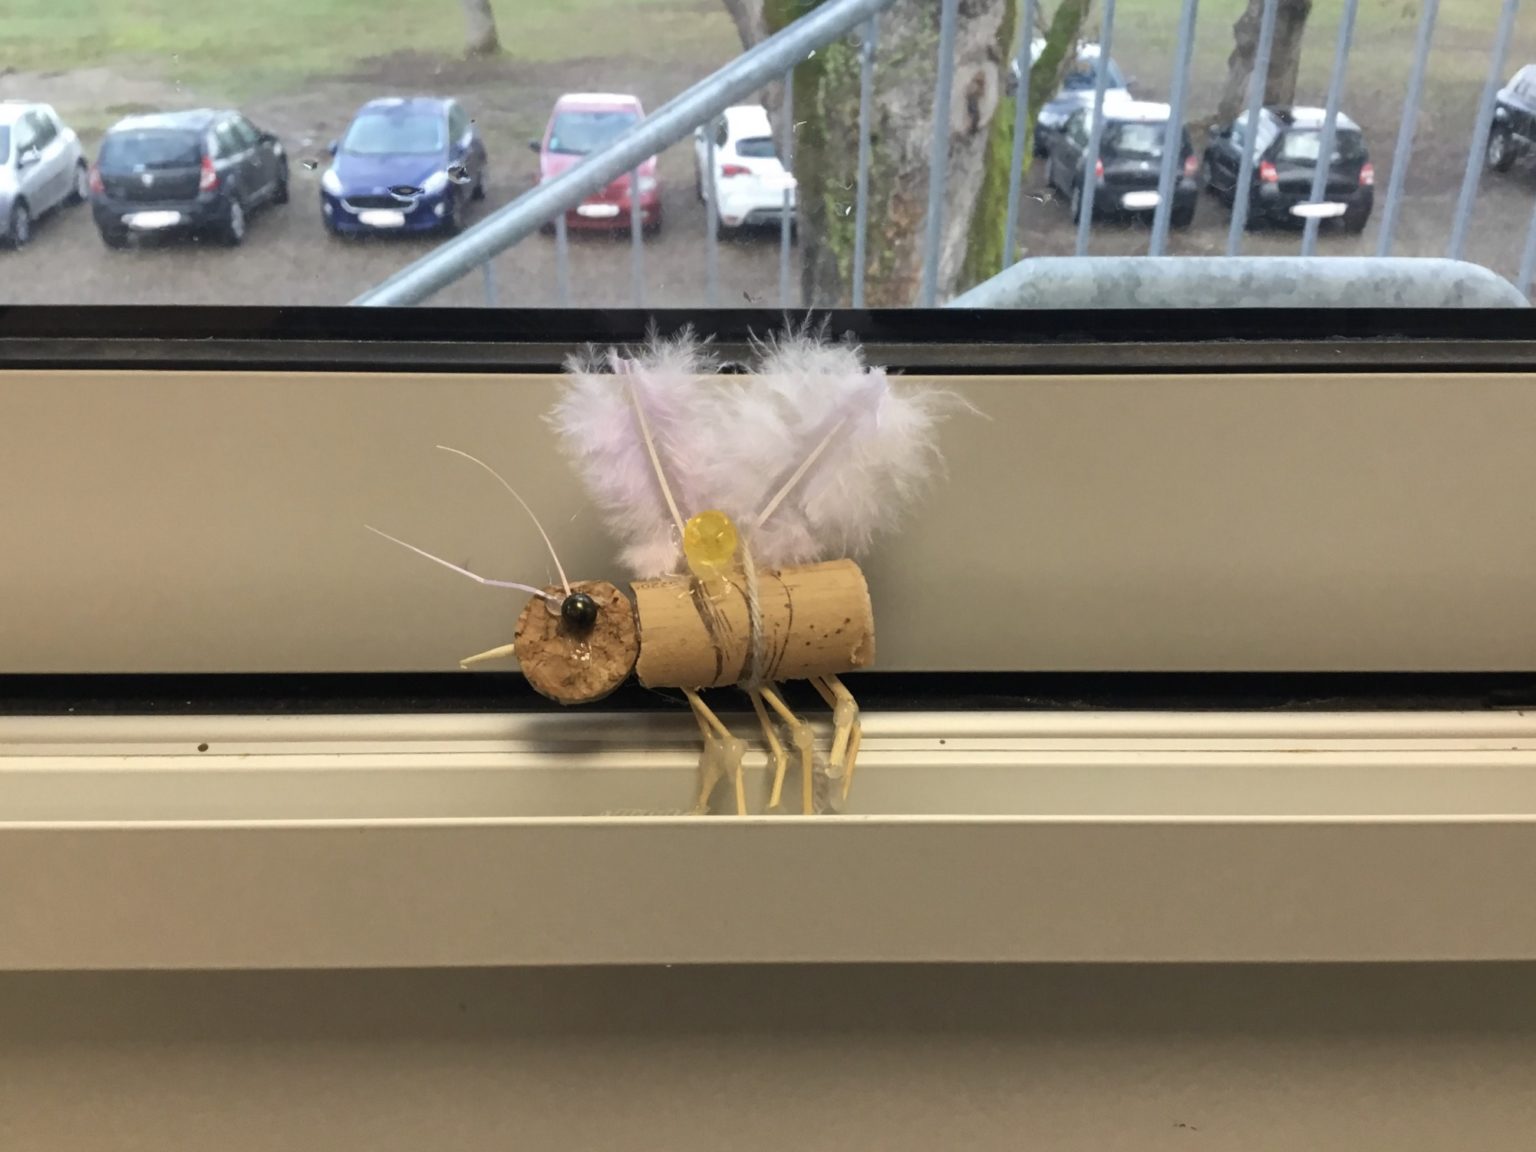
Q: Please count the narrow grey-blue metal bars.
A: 15